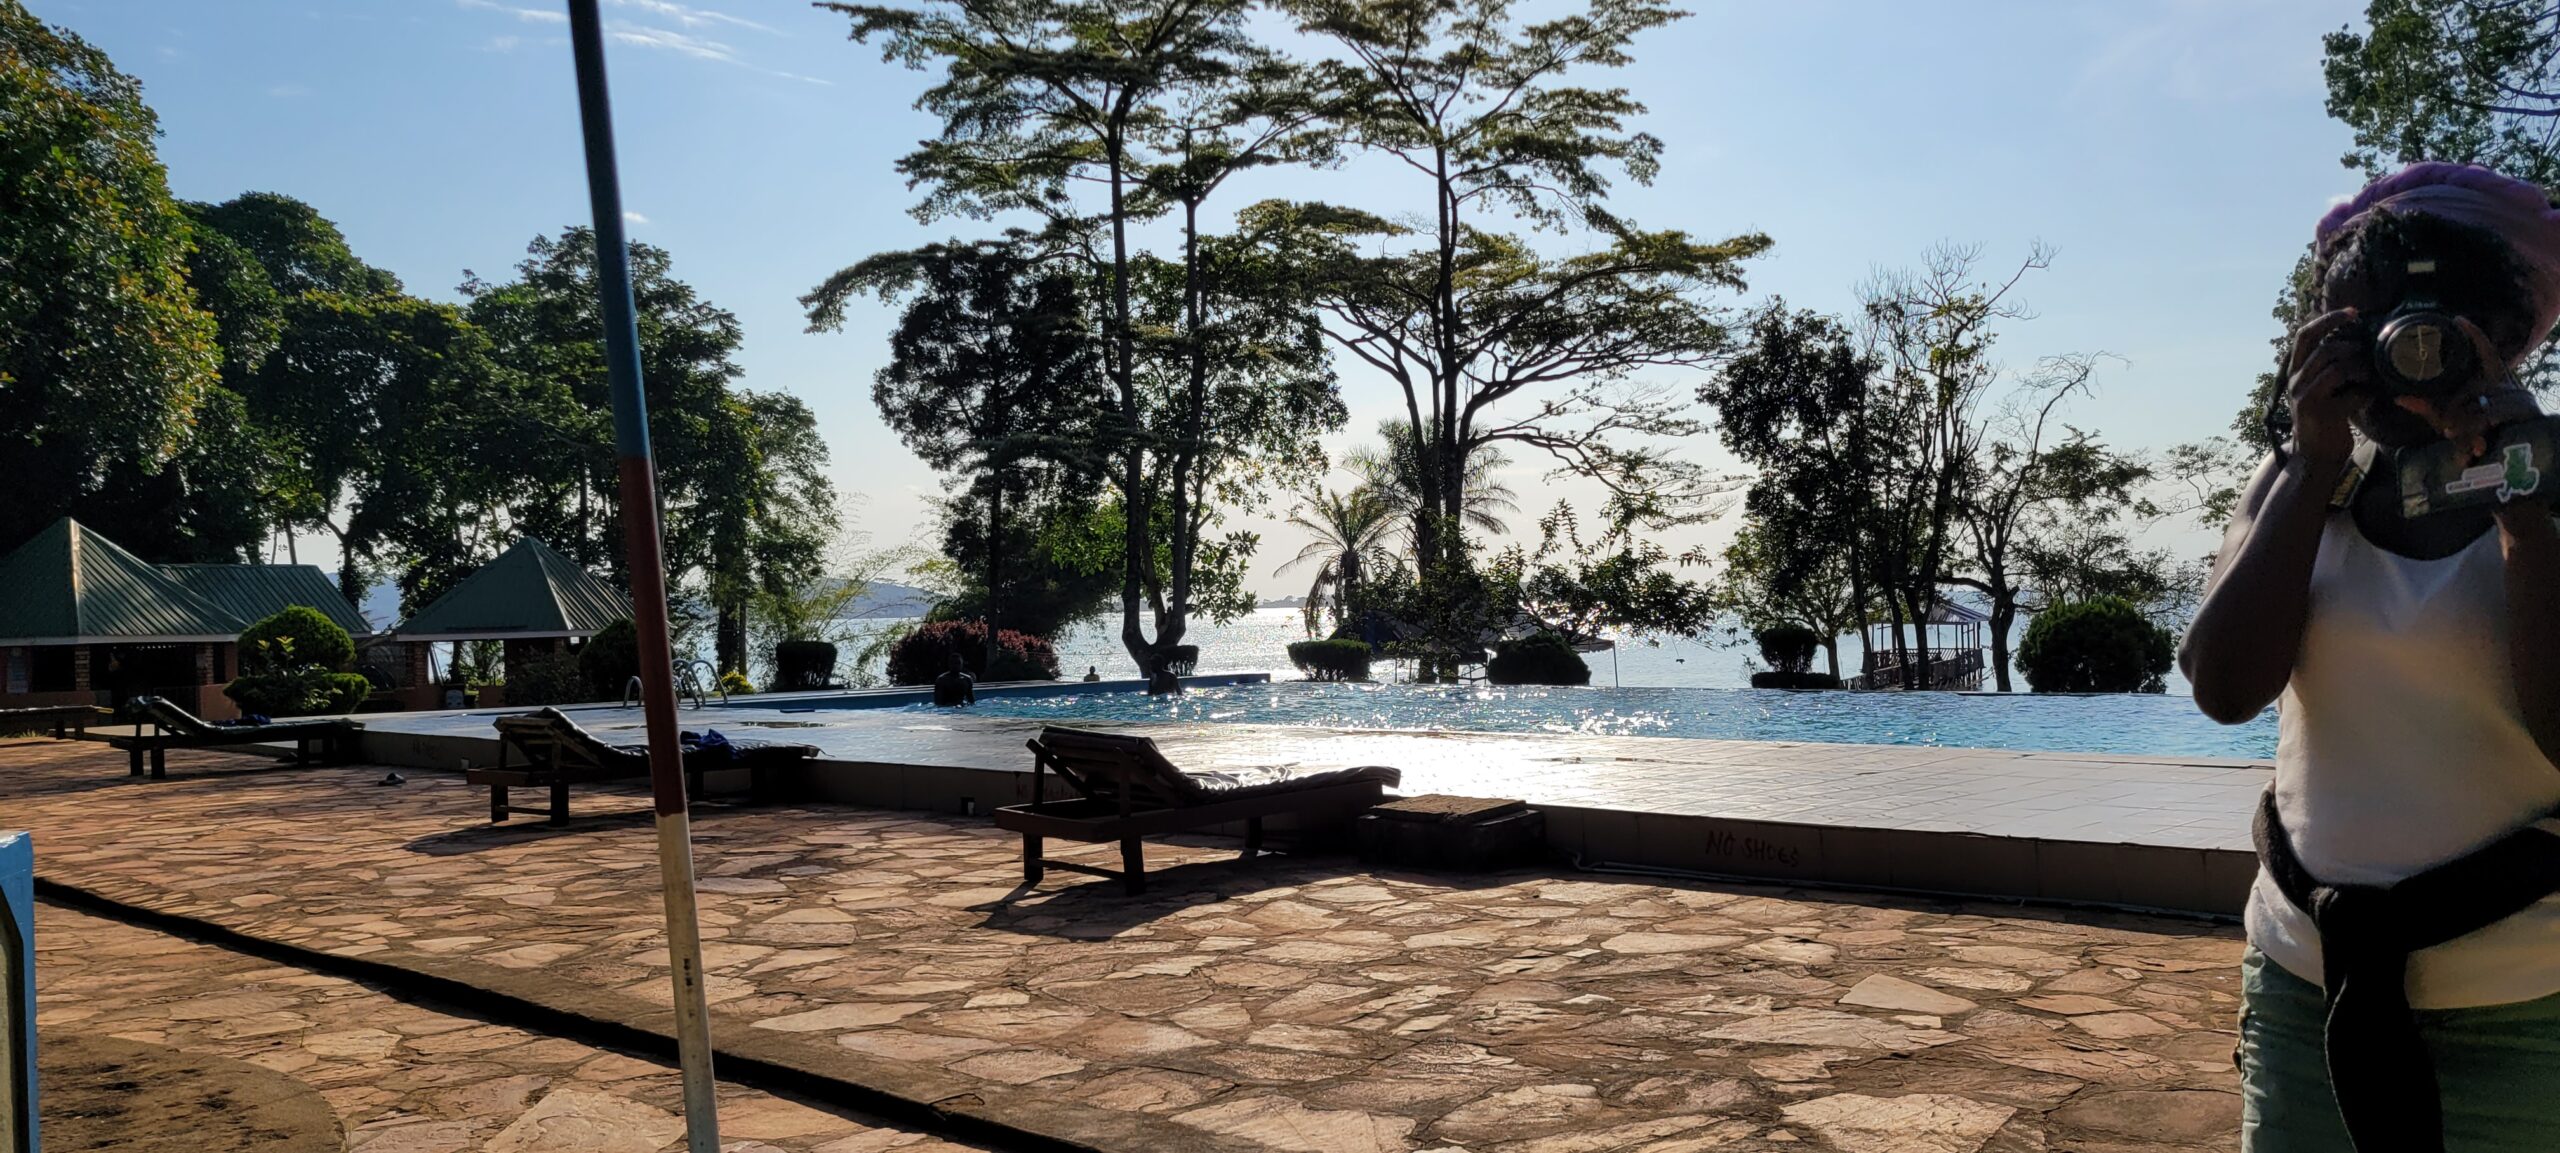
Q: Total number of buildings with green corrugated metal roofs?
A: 3